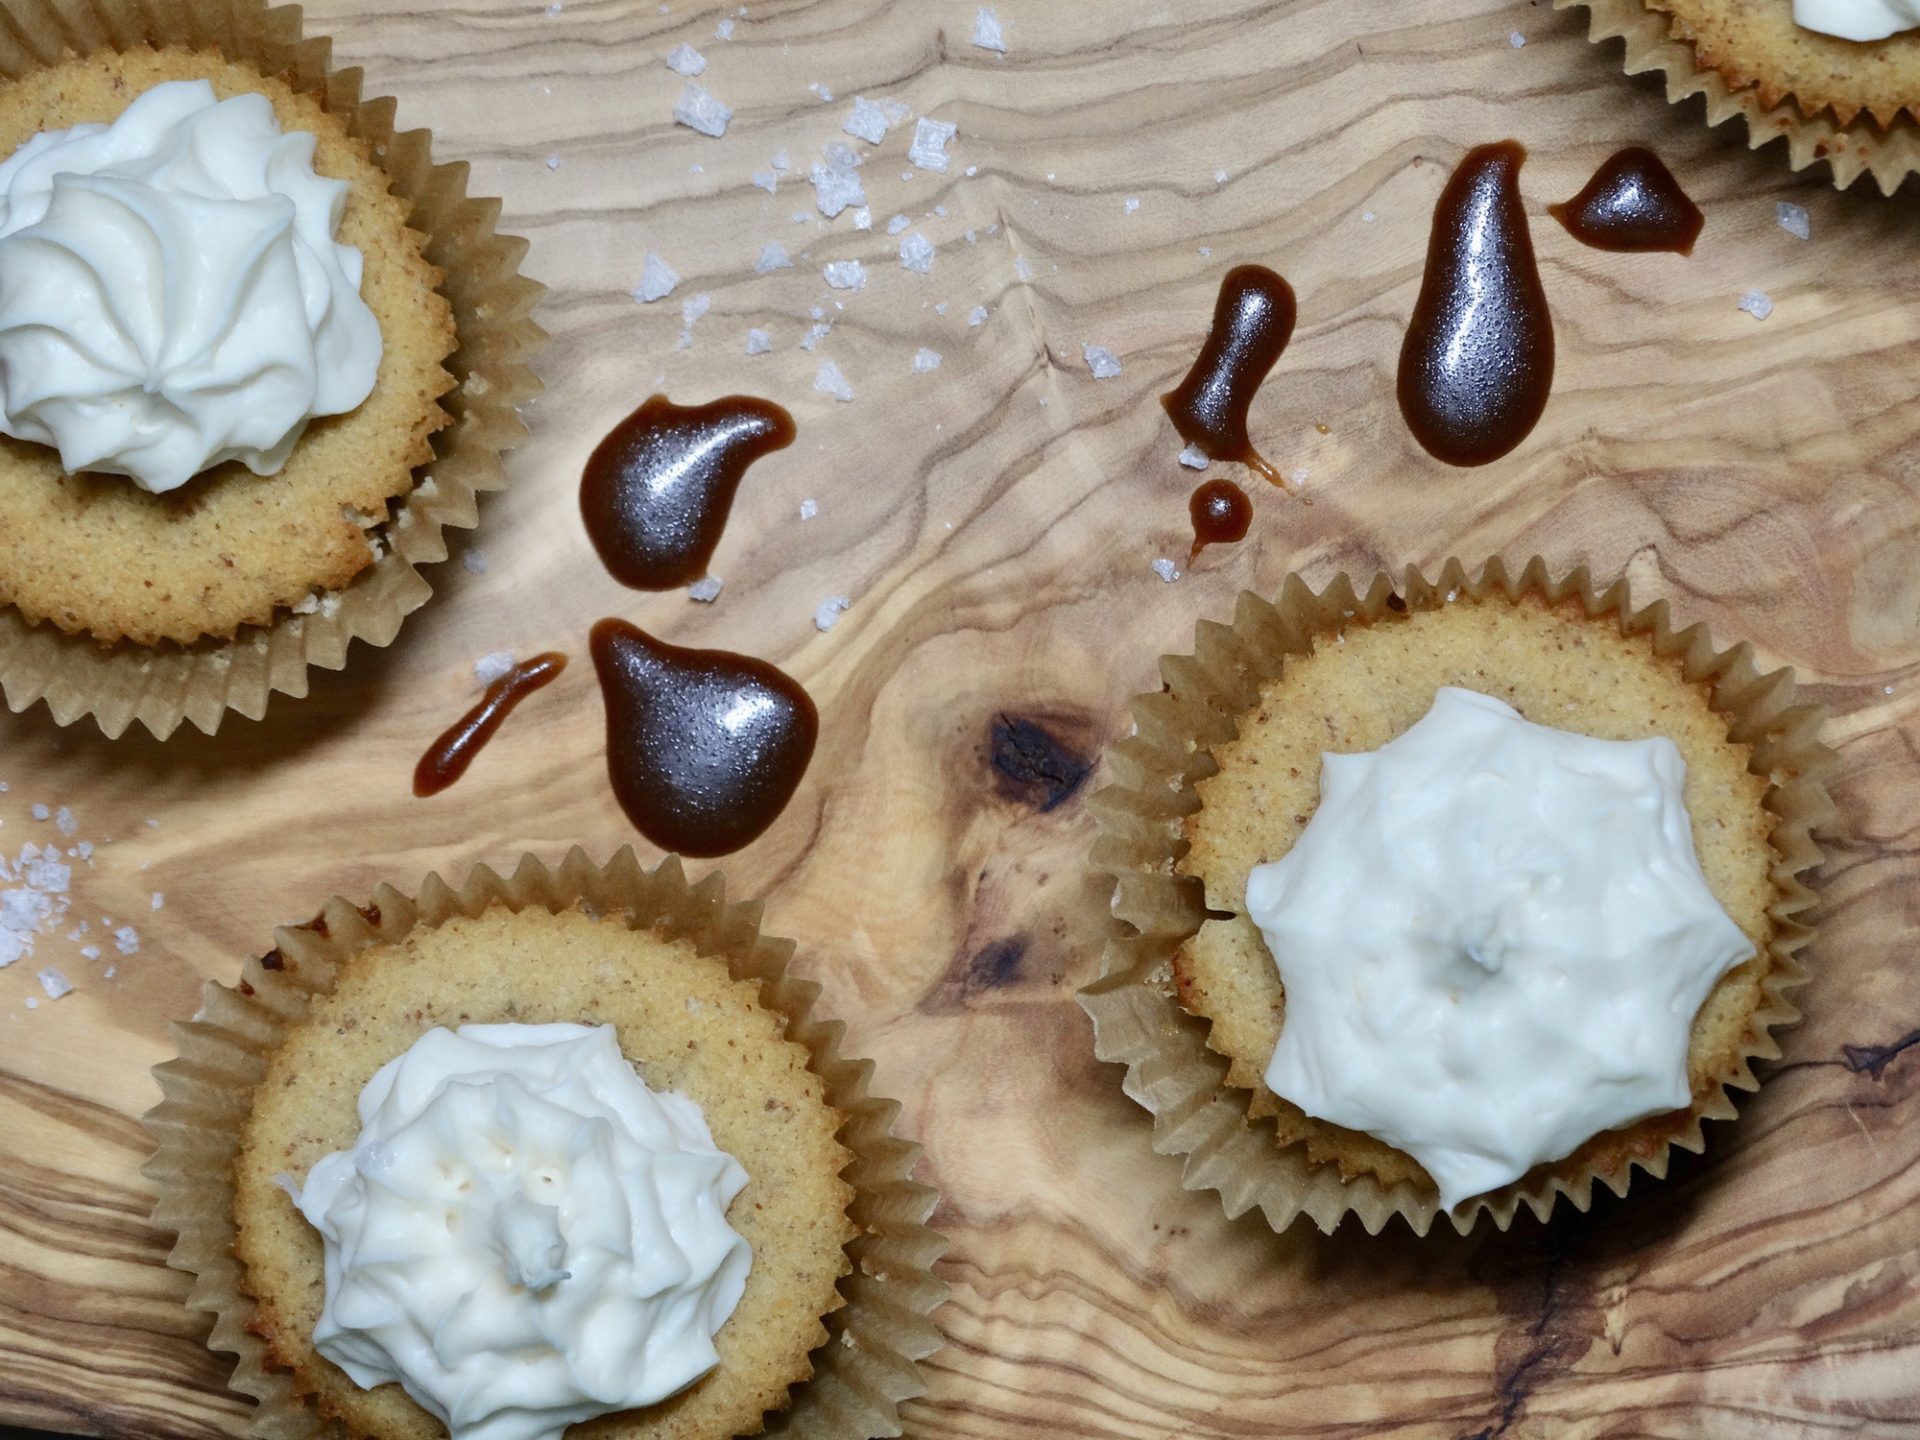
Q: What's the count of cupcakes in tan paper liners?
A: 4